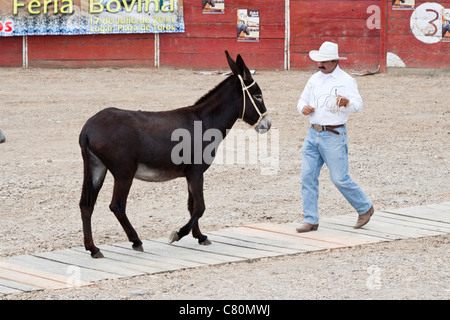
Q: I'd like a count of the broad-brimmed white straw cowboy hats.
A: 1